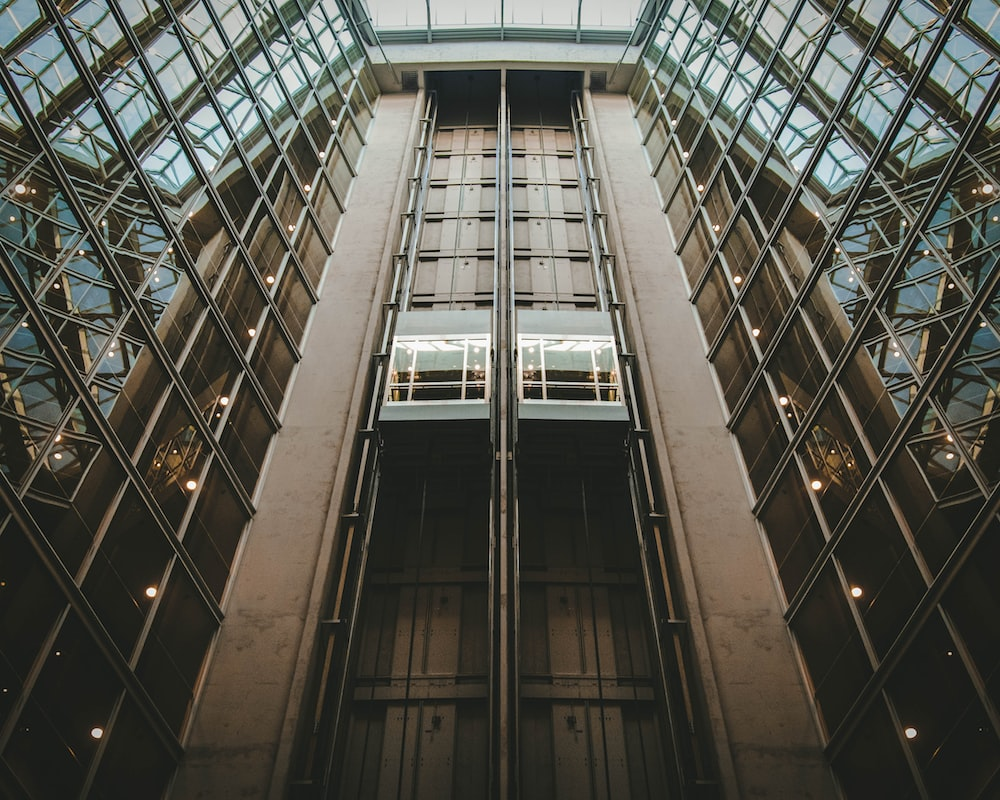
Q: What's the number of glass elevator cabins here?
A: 2